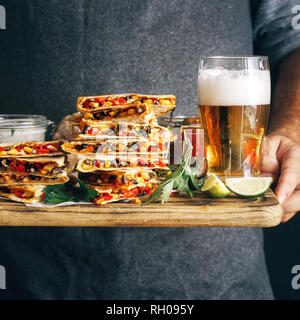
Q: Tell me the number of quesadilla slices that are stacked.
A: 11